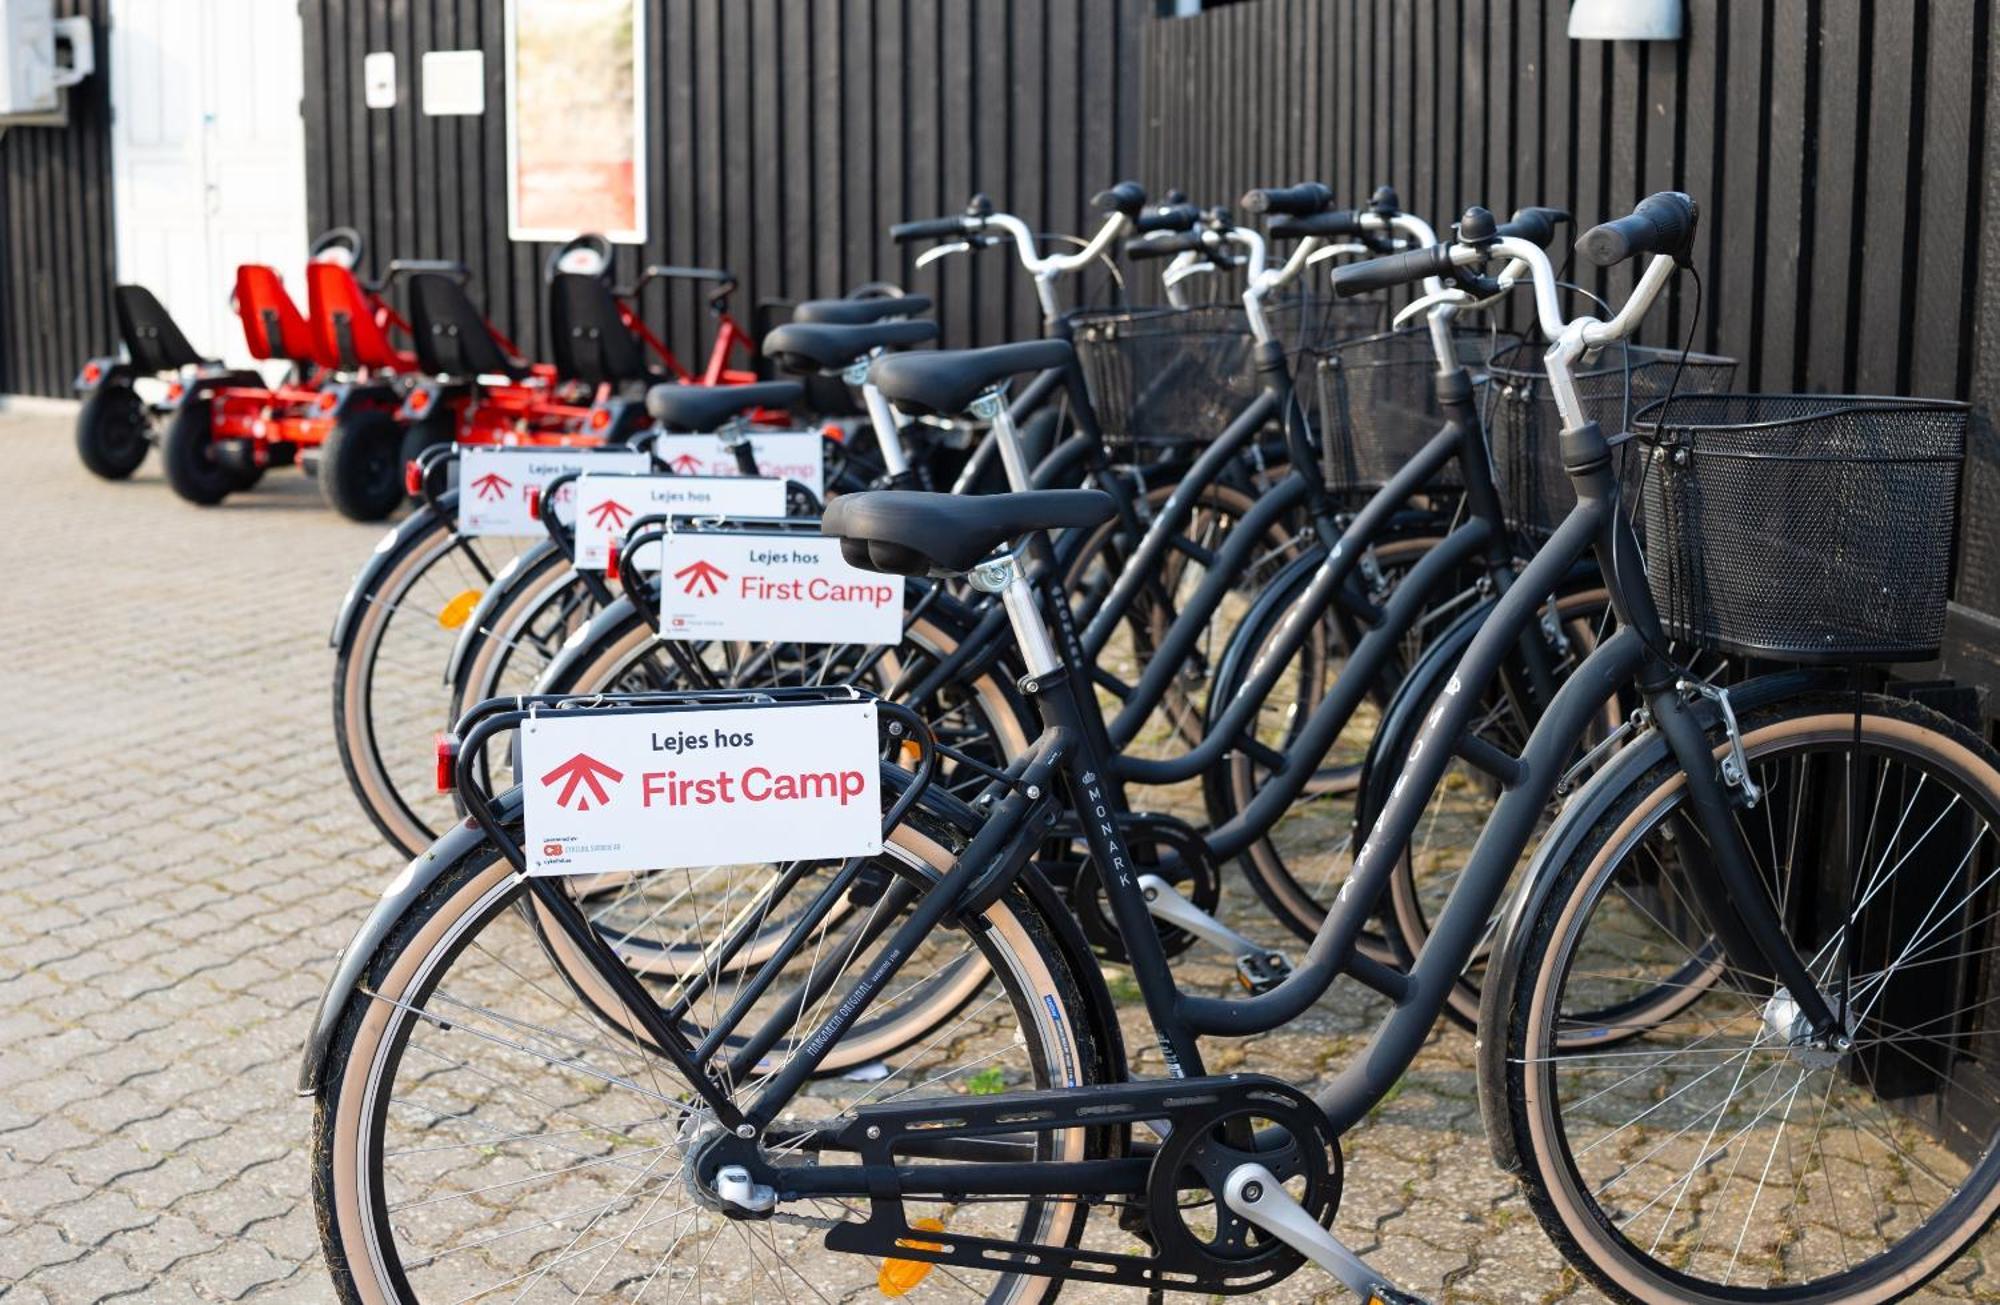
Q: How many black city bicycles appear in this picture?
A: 5